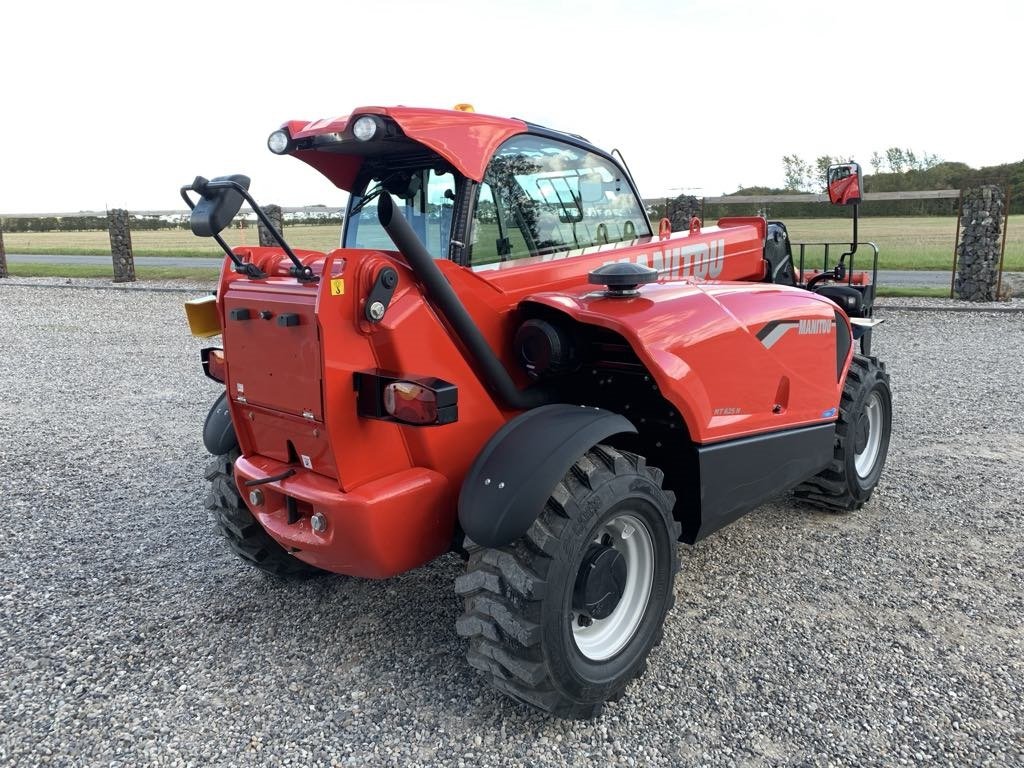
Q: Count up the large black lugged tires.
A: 3